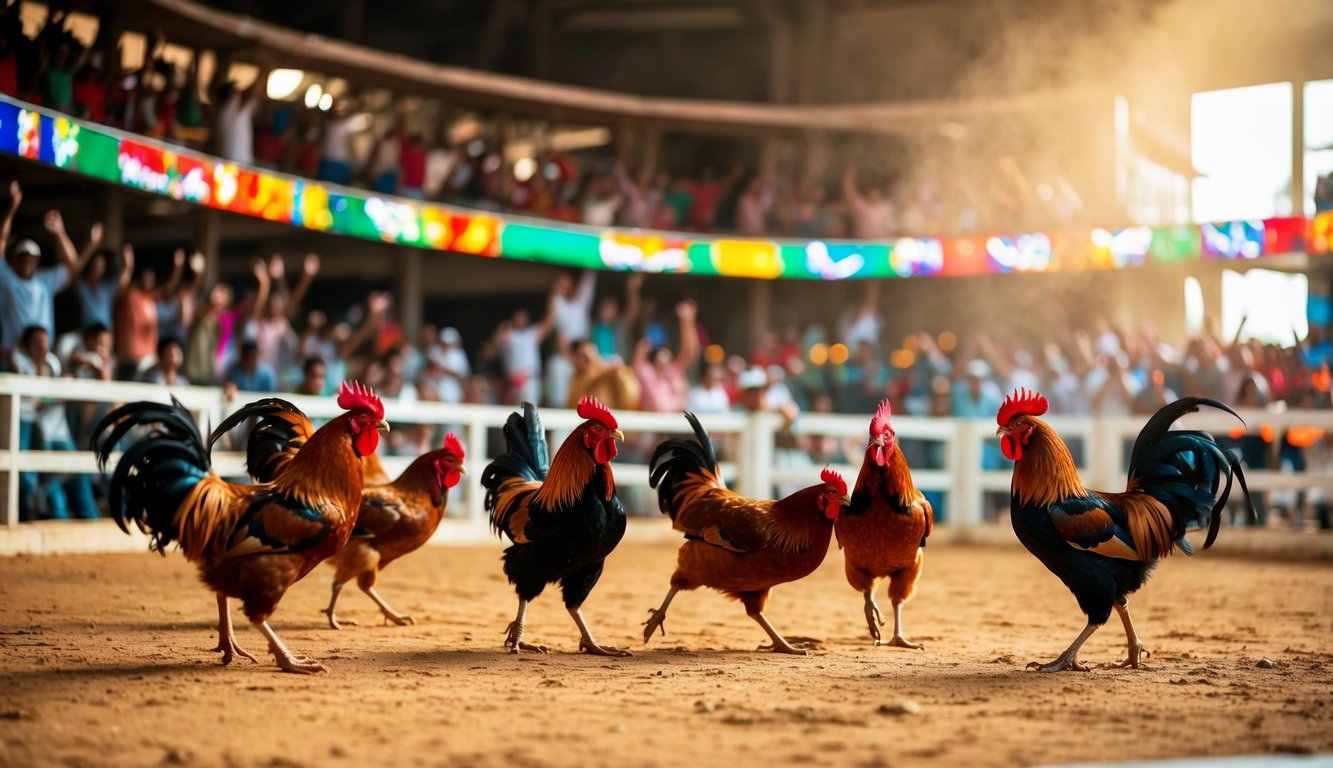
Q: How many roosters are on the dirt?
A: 6